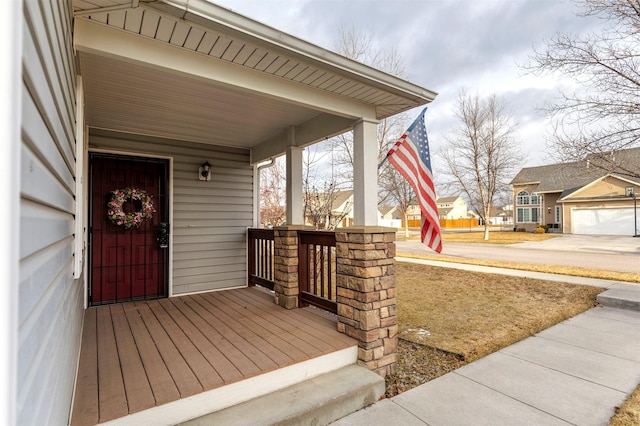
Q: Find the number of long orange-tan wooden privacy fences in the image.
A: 1